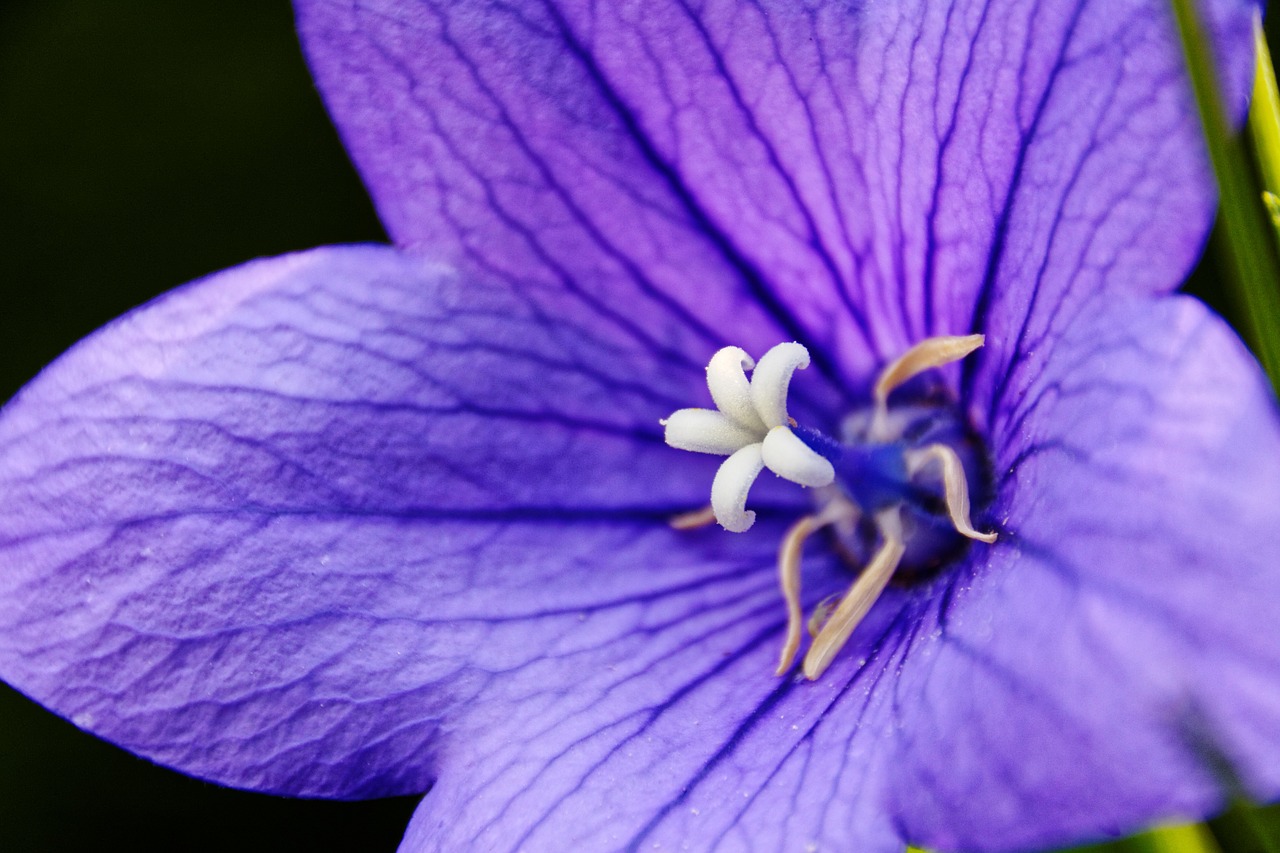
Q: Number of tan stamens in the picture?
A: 5